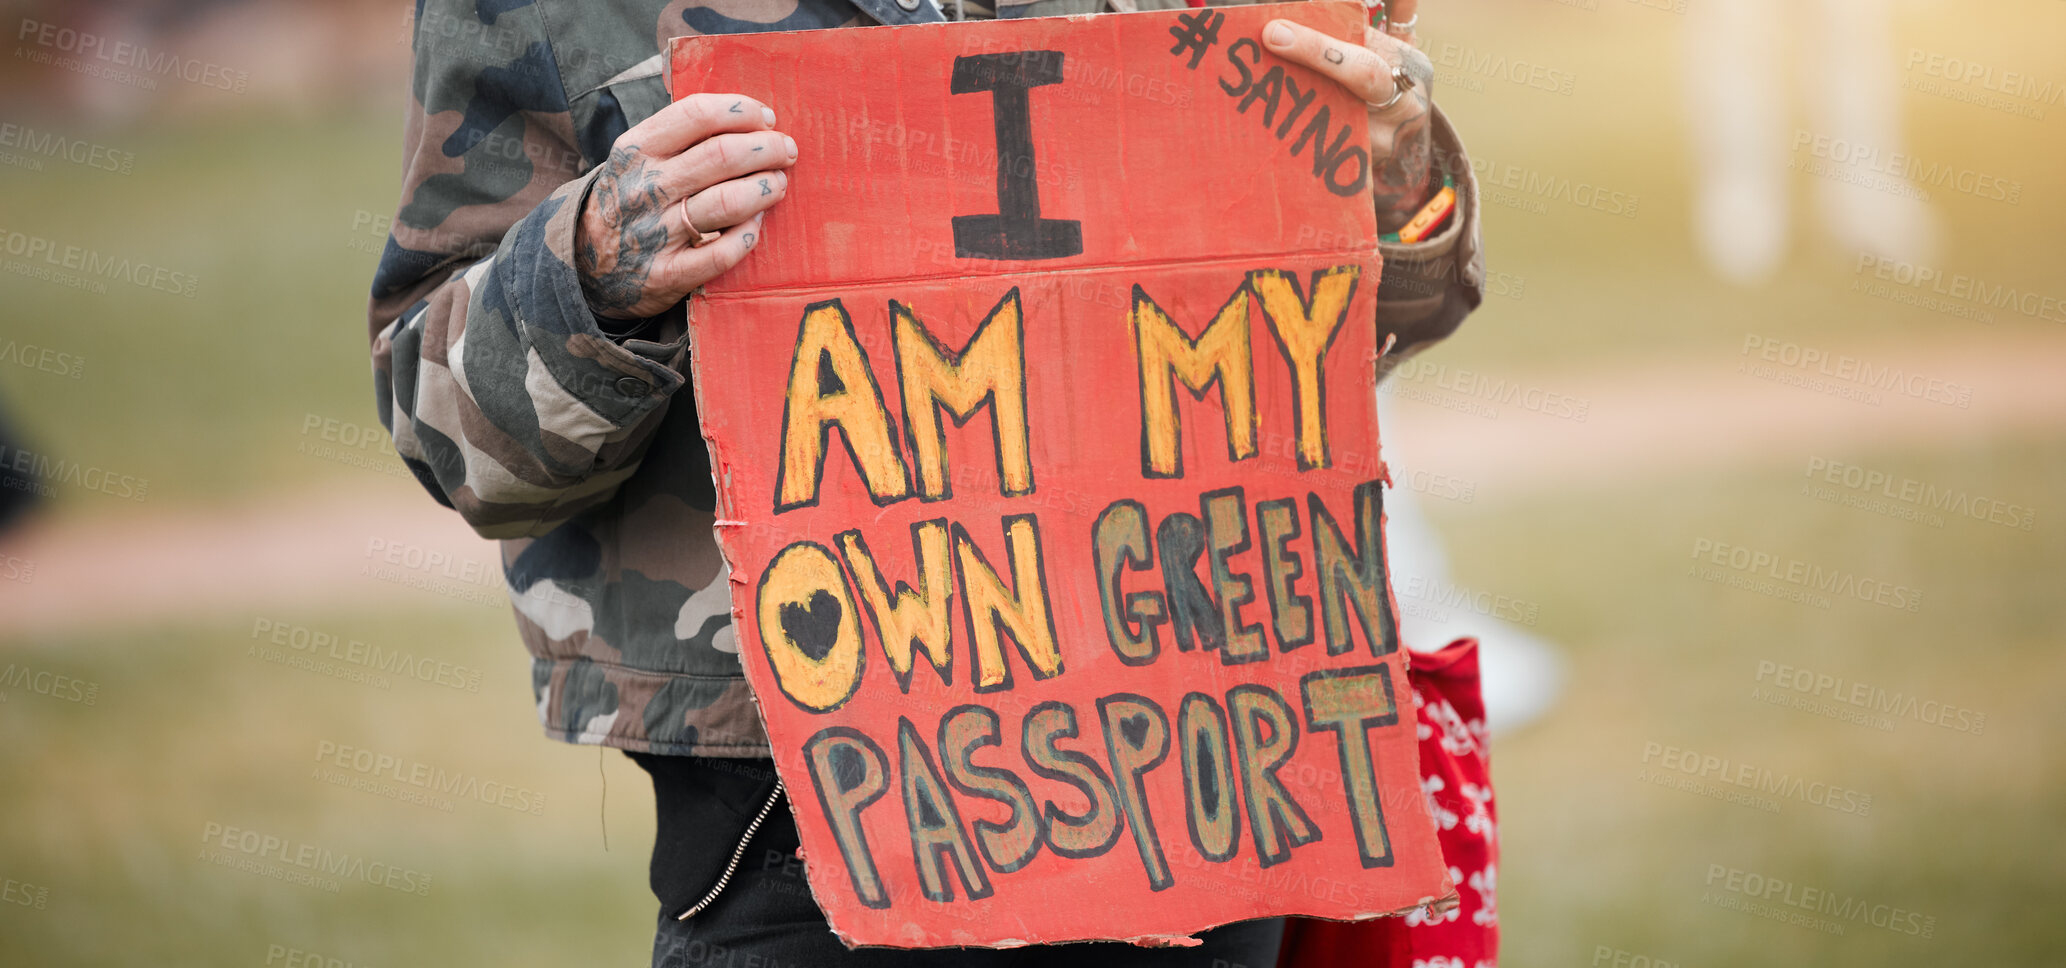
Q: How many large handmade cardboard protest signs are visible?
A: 1